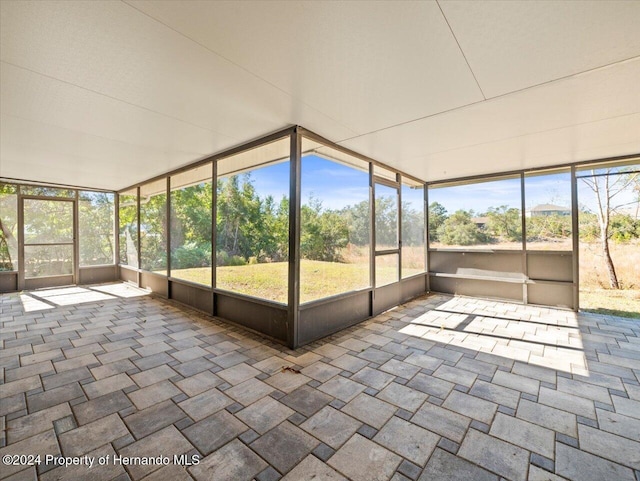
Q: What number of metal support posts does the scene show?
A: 12